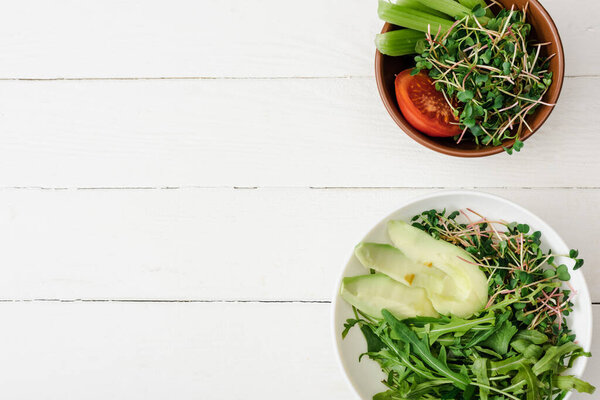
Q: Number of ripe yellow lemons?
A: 0